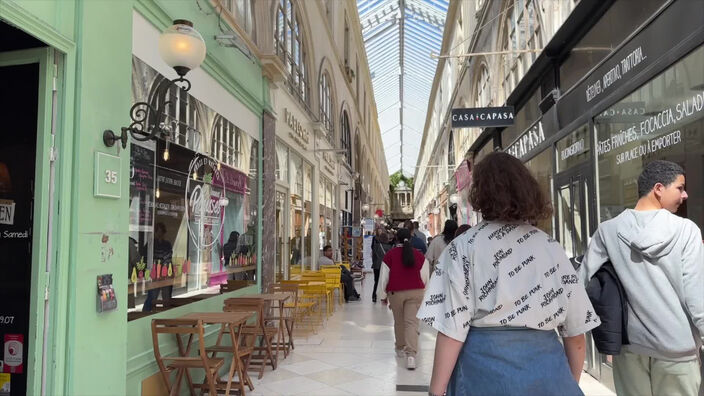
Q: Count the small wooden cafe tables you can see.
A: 2